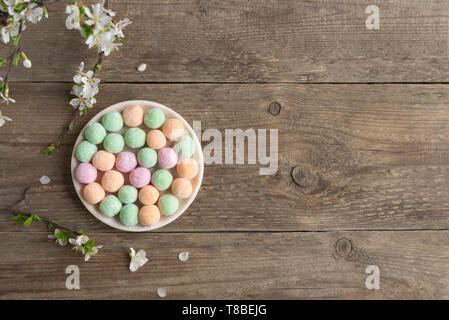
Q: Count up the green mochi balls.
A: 13